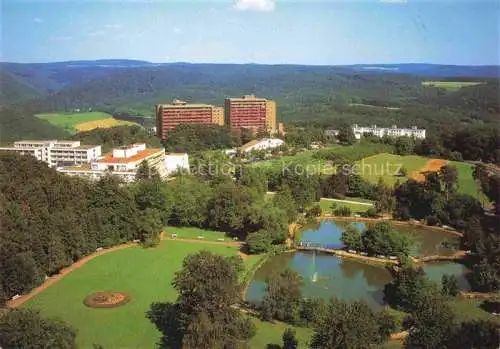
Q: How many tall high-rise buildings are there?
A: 2